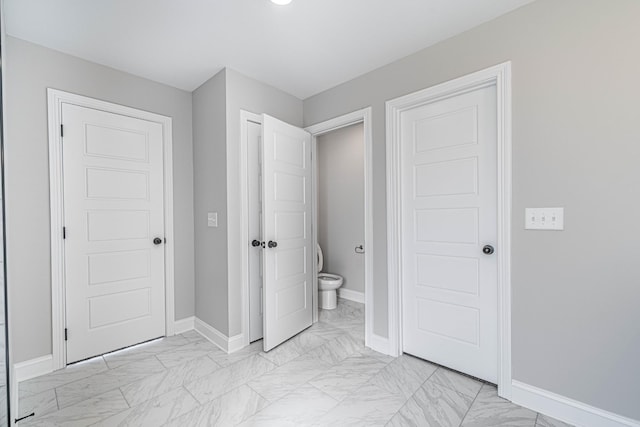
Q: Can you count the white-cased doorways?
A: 4